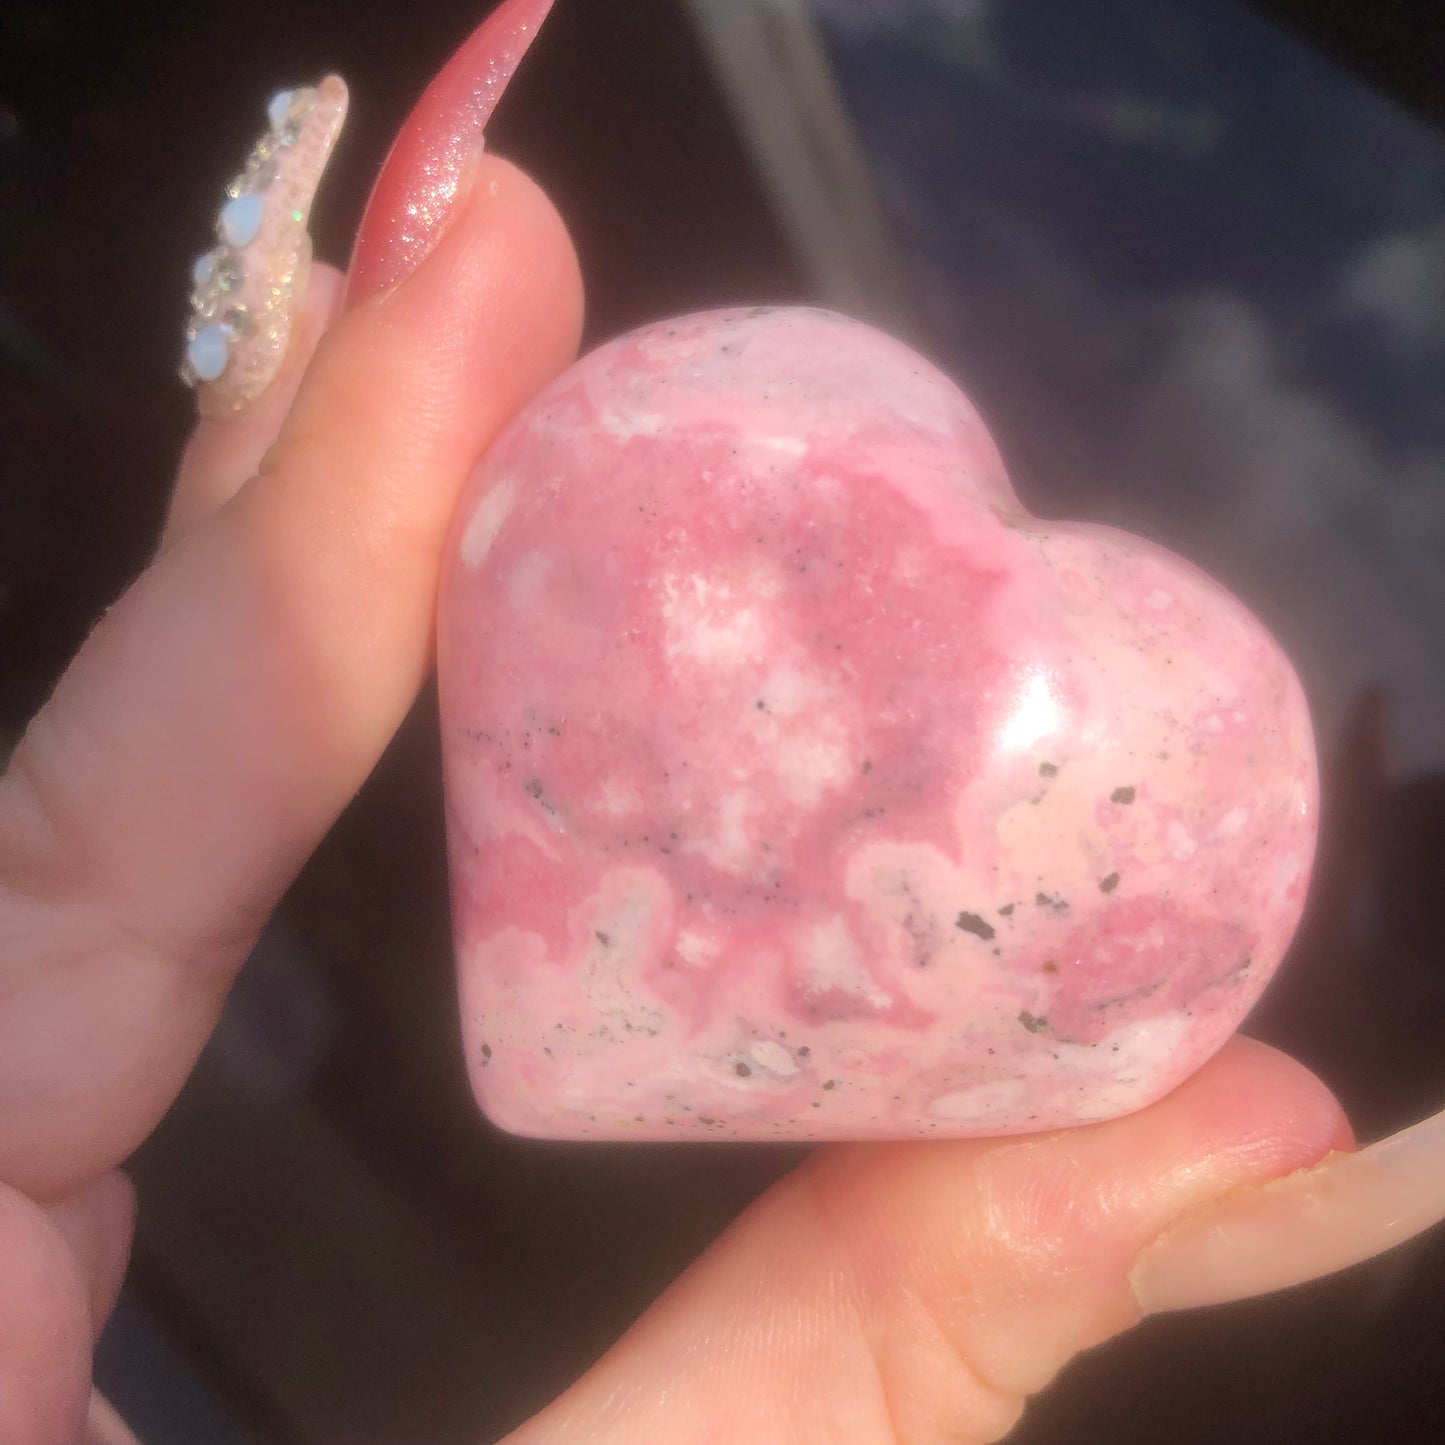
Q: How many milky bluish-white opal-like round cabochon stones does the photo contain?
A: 4